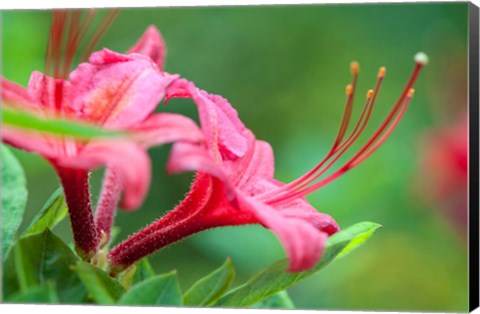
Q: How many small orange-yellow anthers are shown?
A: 5